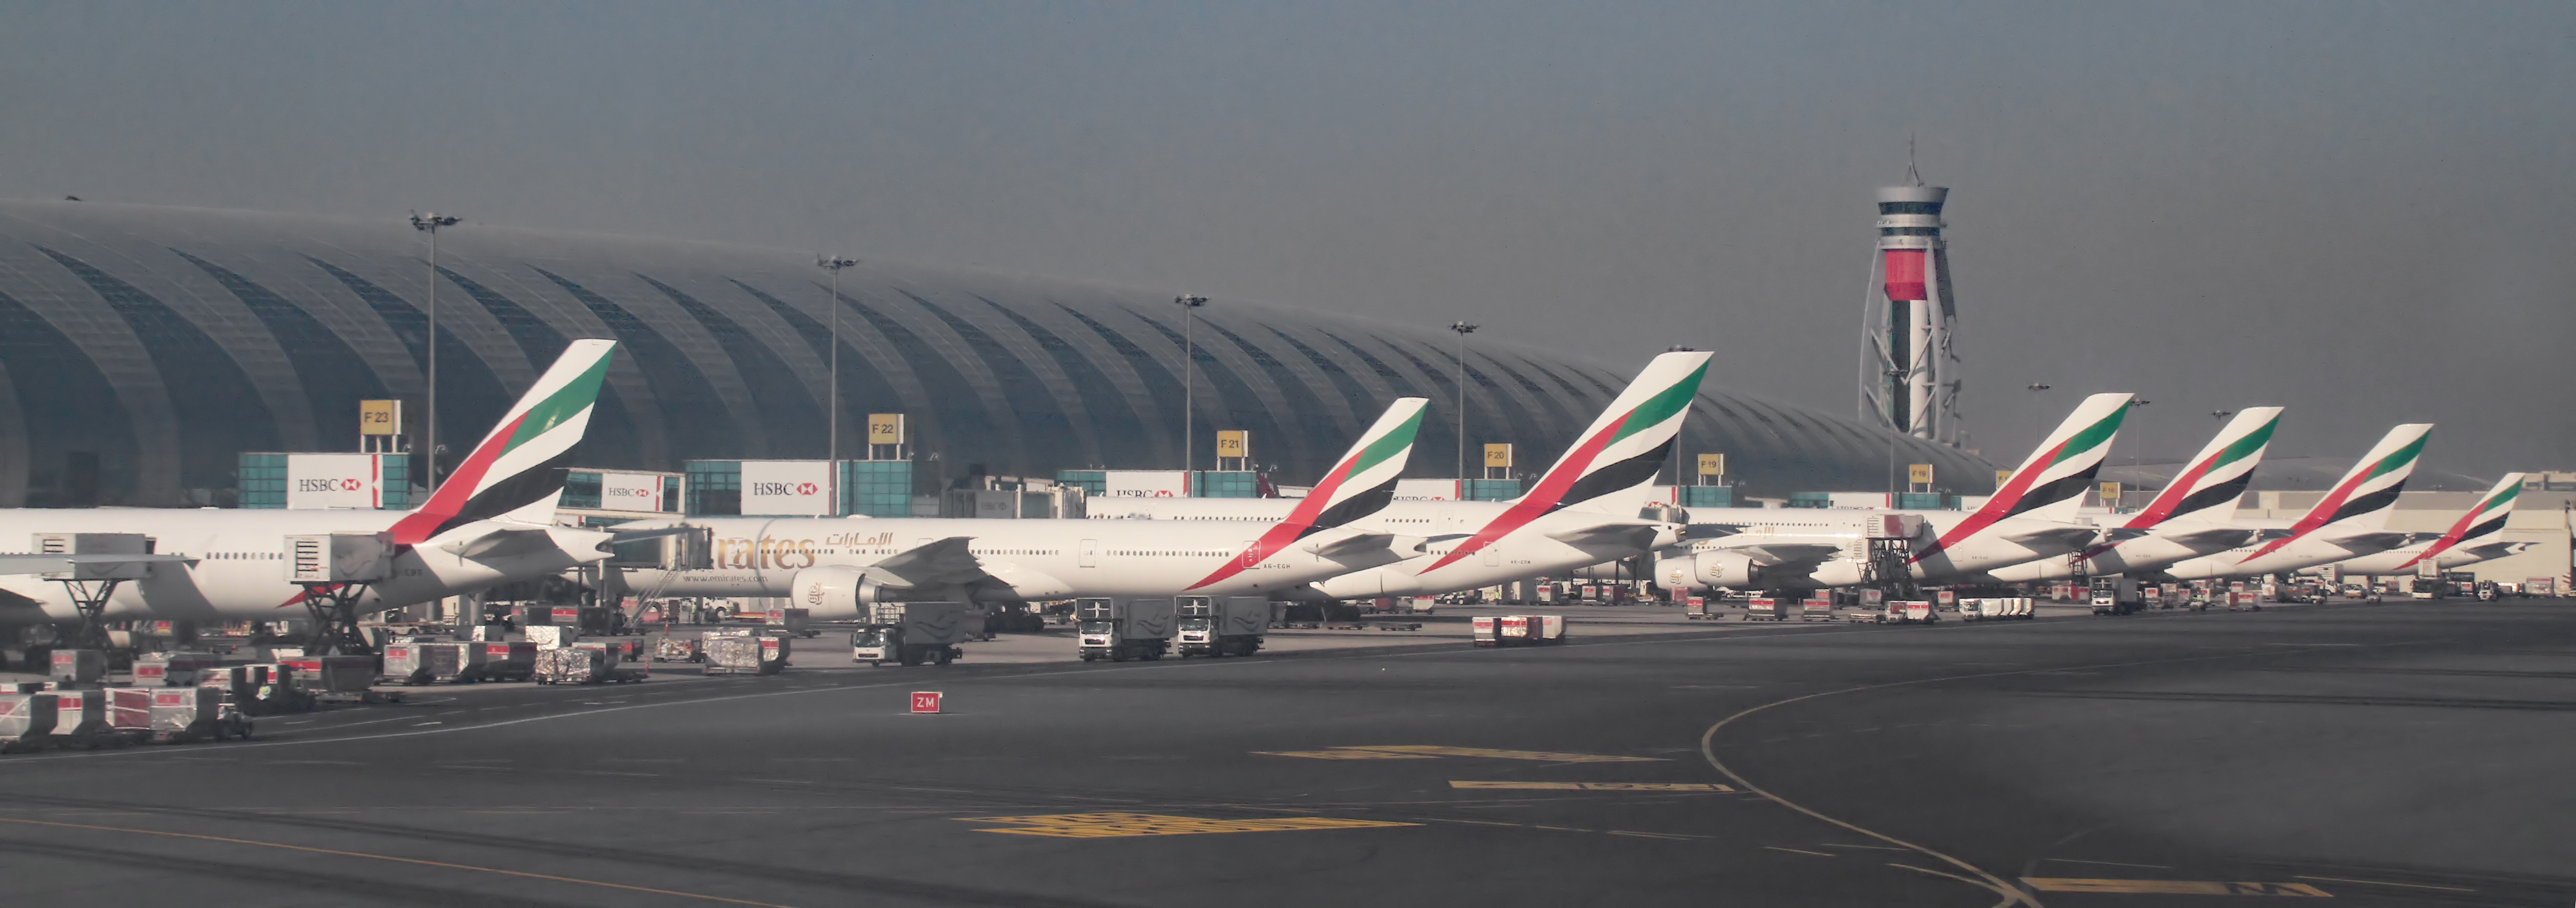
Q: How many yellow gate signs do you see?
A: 8